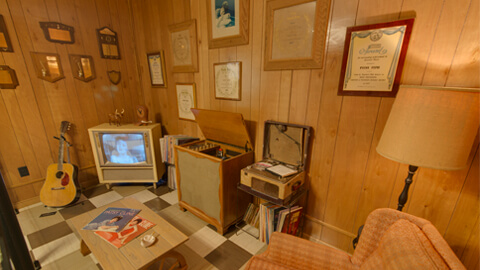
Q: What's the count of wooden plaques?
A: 7